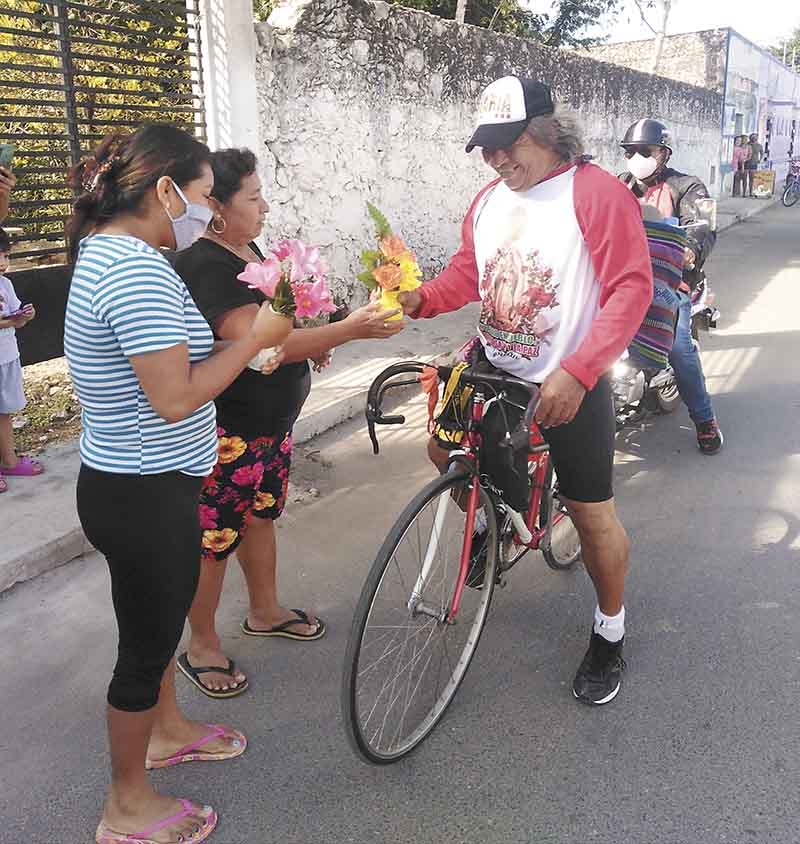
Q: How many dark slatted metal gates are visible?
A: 1